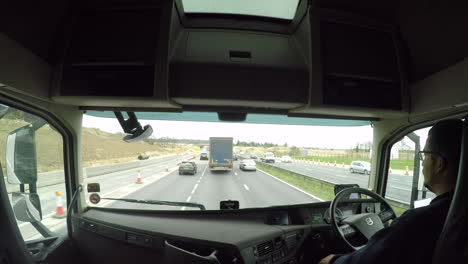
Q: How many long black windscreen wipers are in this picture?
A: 1